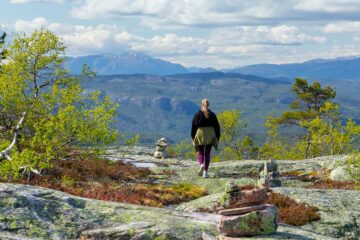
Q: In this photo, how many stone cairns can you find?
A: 3